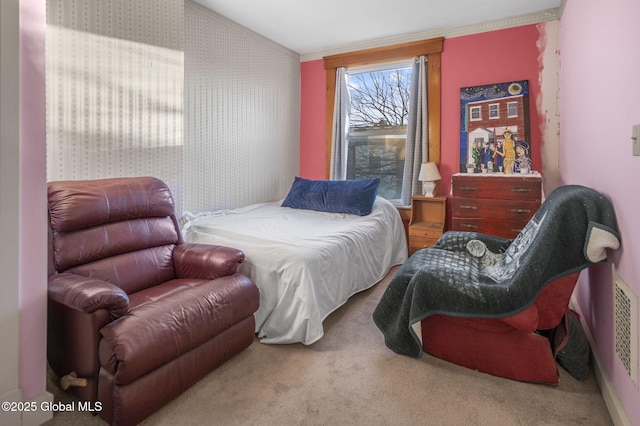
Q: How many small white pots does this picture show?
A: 2